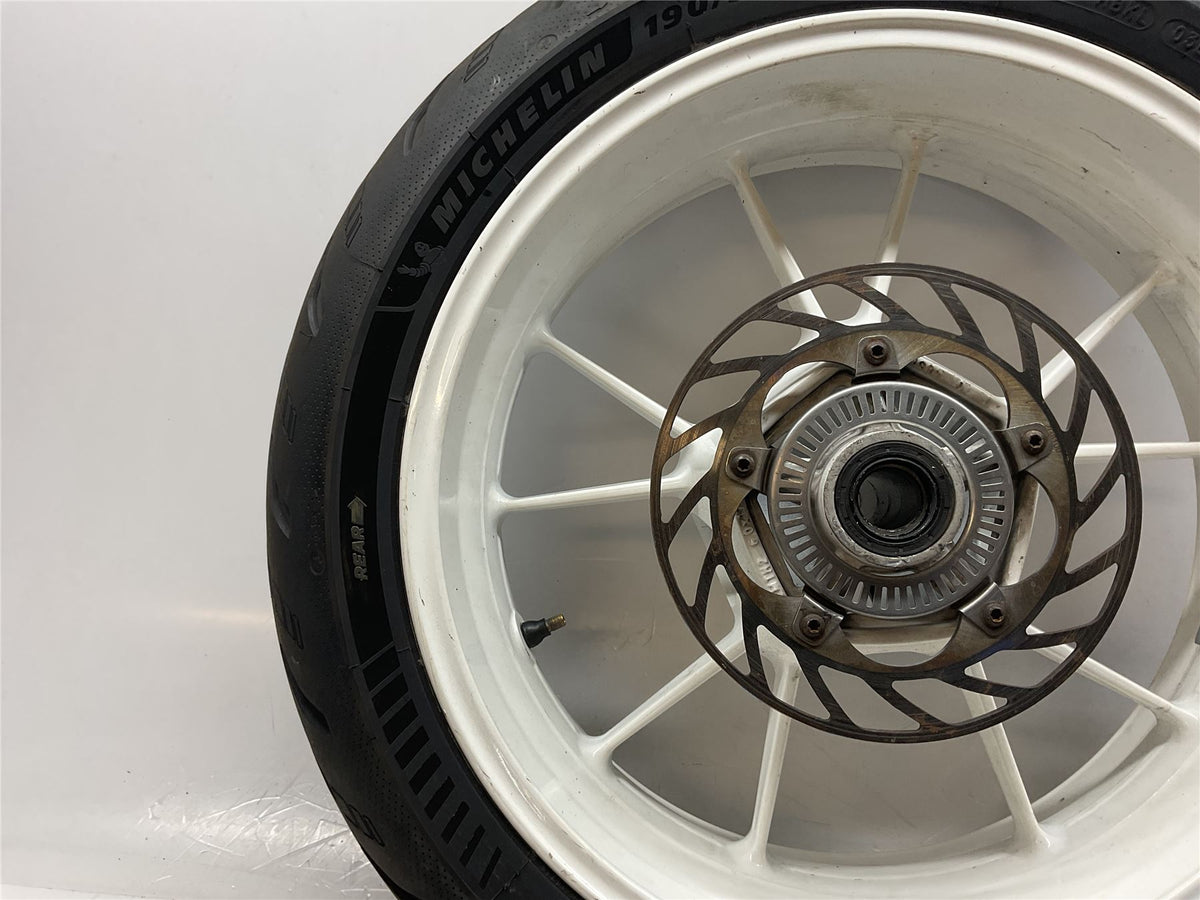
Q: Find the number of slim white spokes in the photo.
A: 10